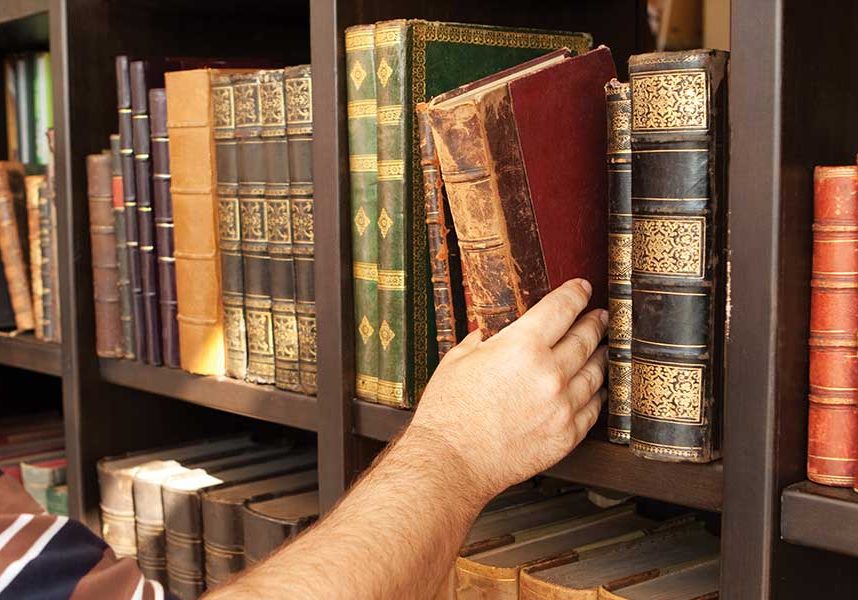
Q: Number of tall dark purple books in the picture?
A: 3